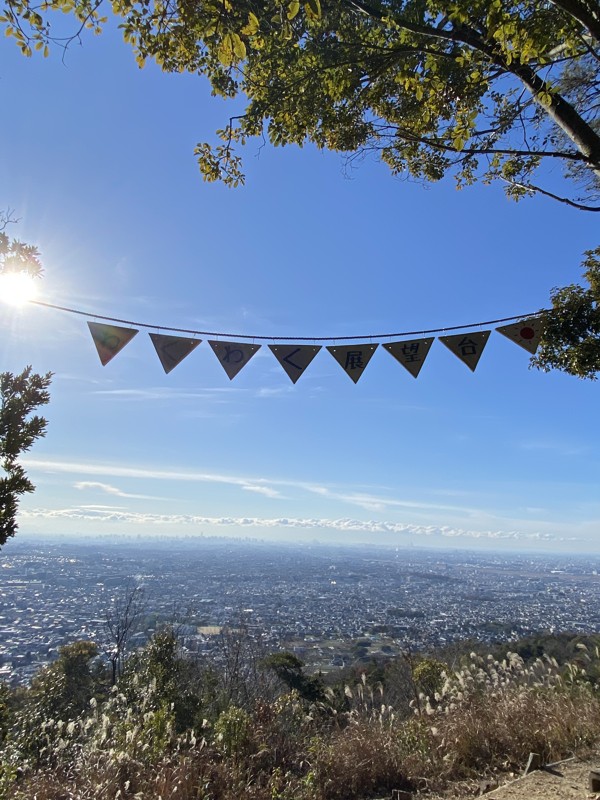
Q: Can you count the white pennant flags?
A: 8